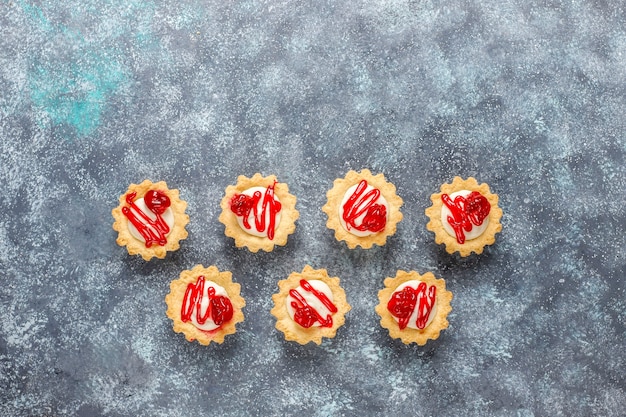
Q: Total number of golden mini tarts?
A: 7